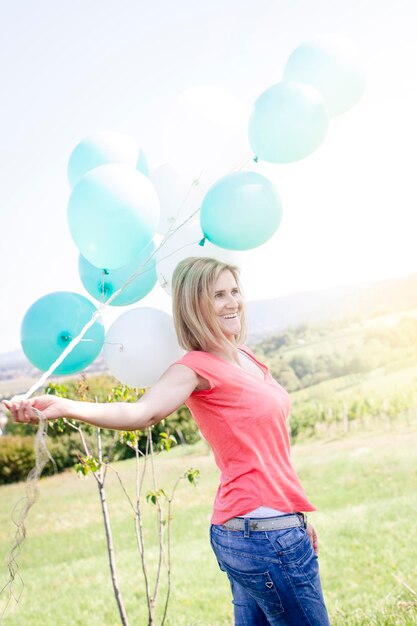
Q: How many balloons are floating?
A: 11